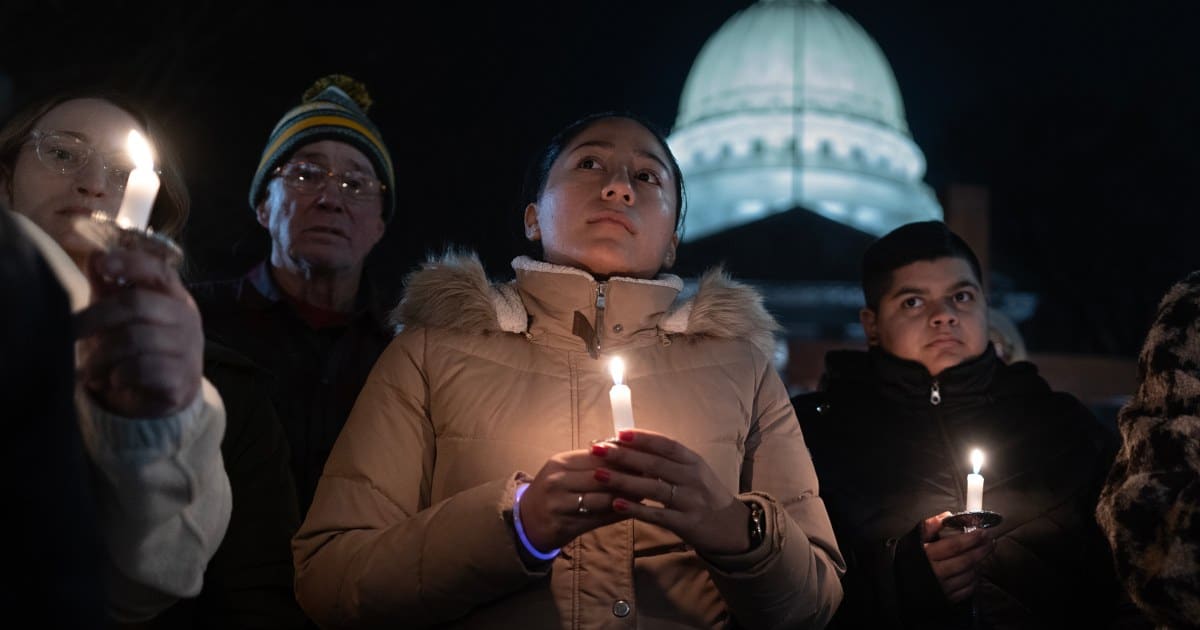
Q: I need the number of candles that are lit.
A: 3